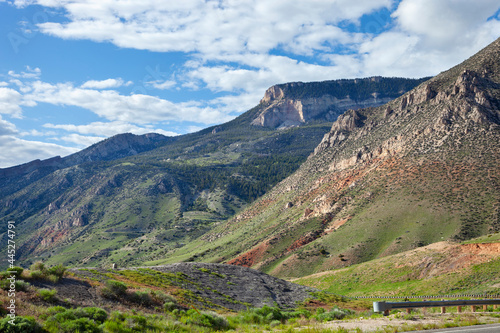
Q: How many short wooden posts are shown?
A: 8